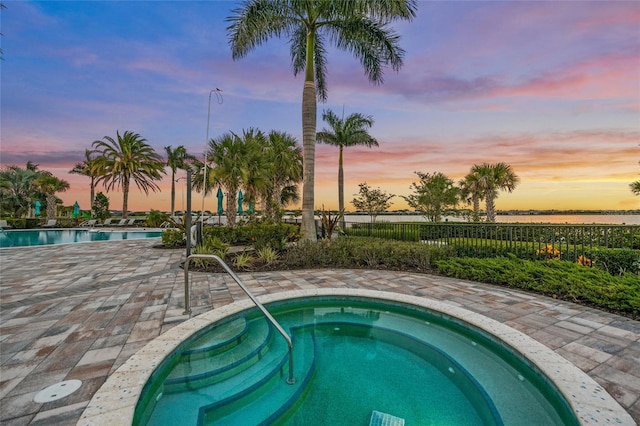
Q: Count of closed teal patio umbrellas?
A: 5